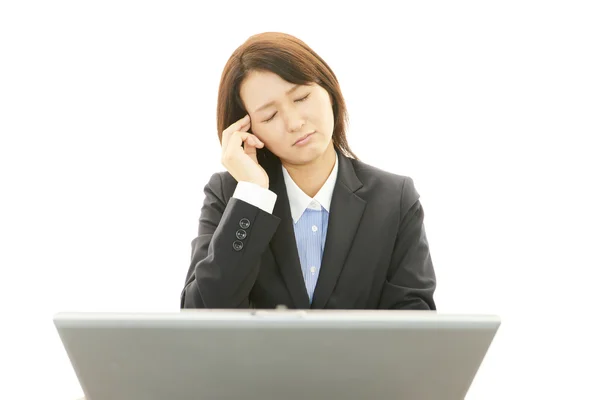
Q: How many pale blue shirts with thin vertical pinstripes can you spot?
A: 1